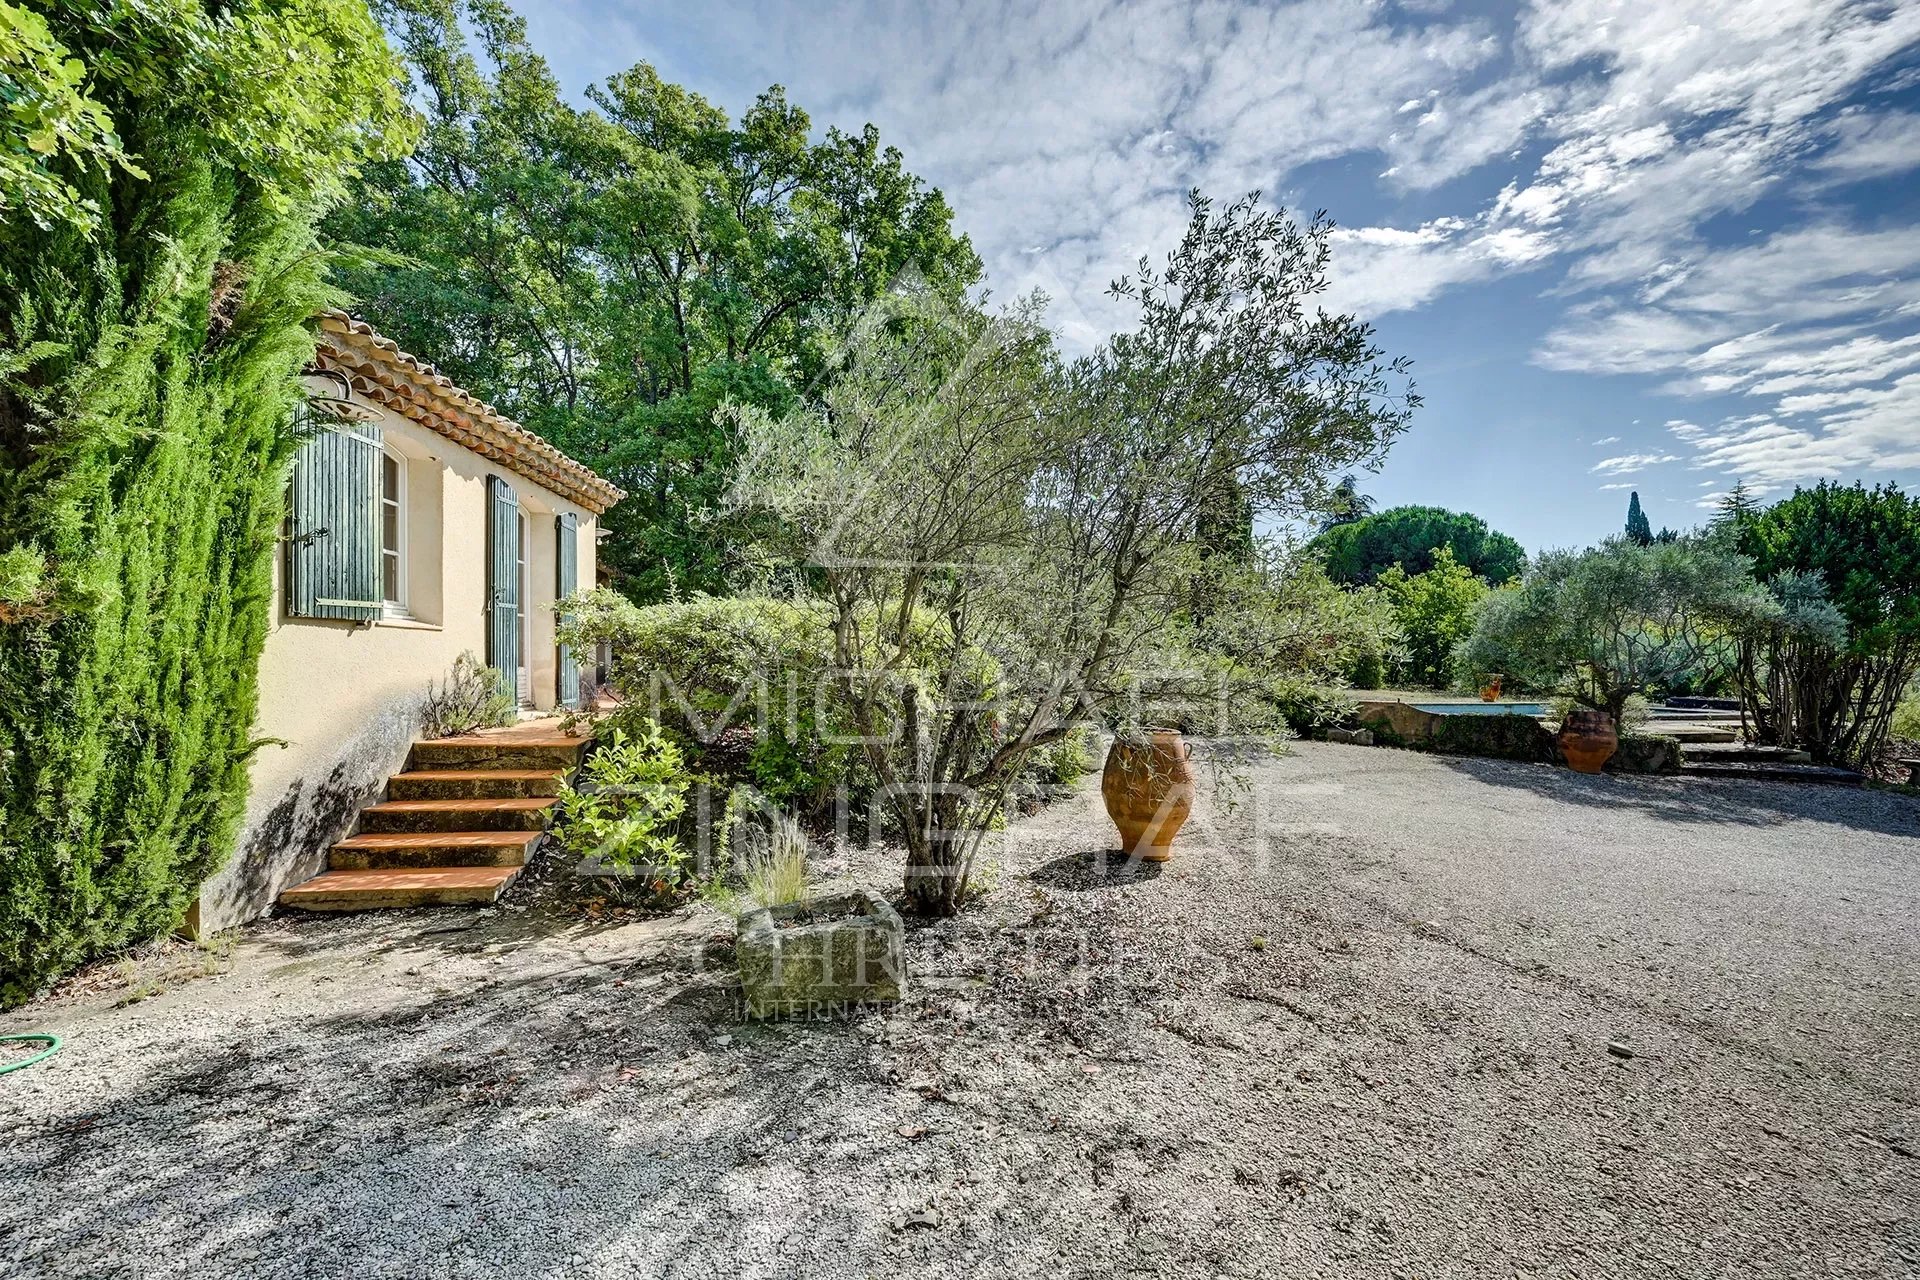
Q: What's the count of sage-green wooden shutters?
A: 3